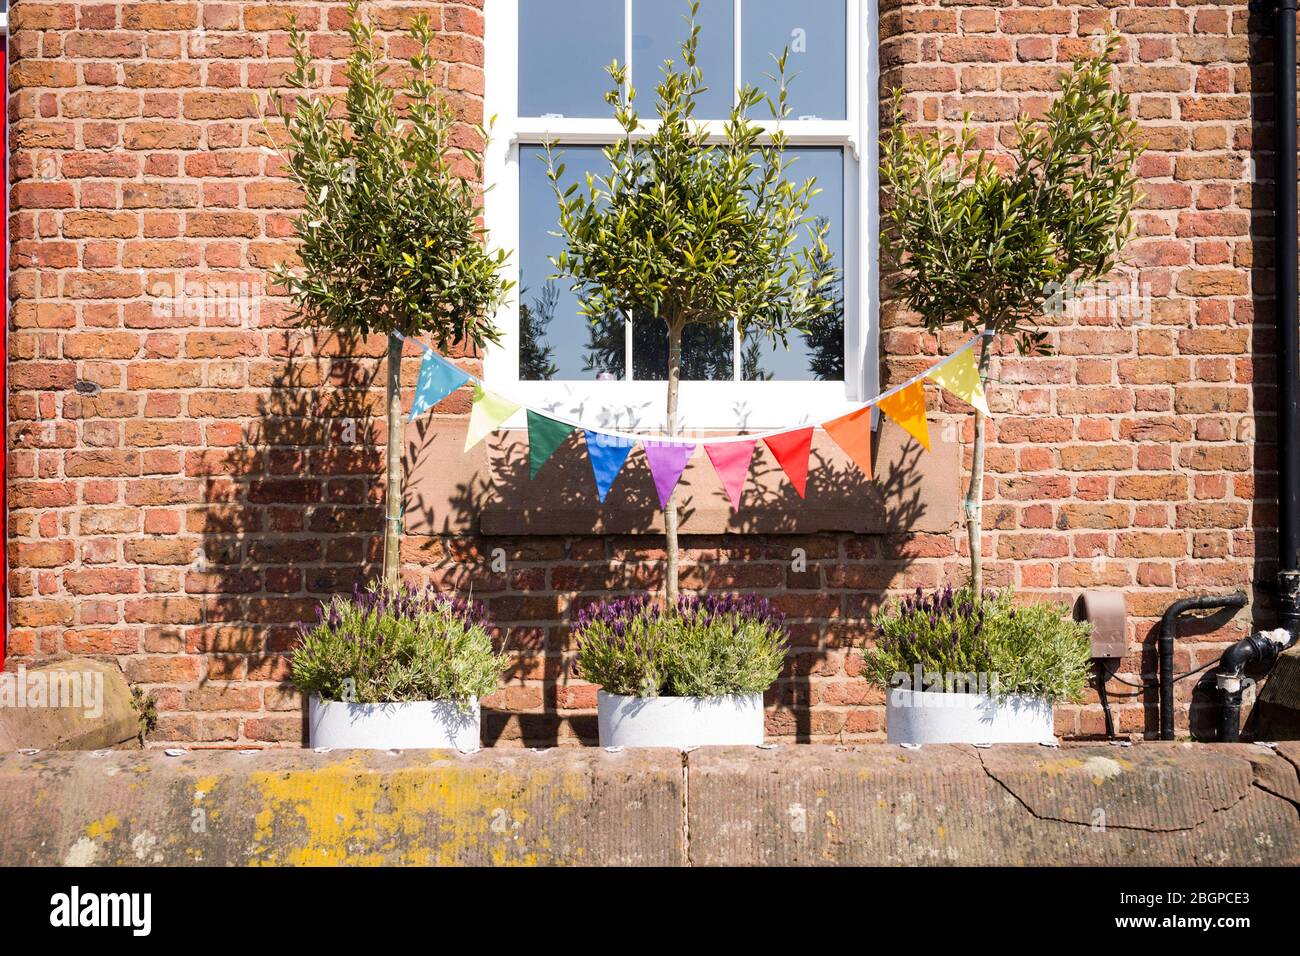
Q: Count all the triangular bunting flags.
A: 10